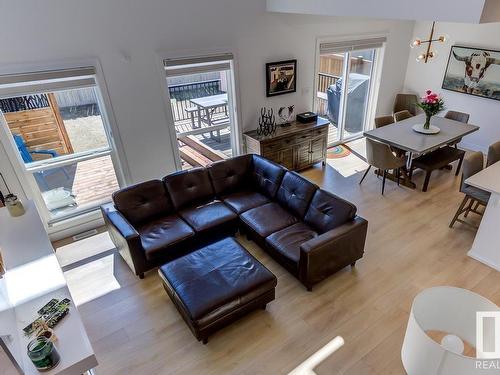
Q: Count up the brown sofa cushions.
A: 11